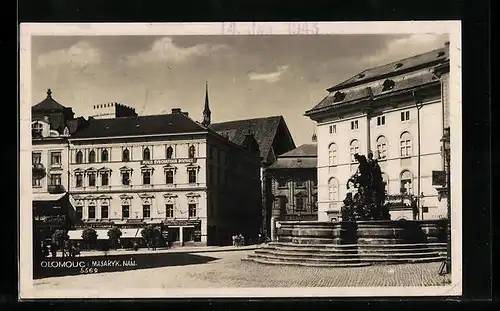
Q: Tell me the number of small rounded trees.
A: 4